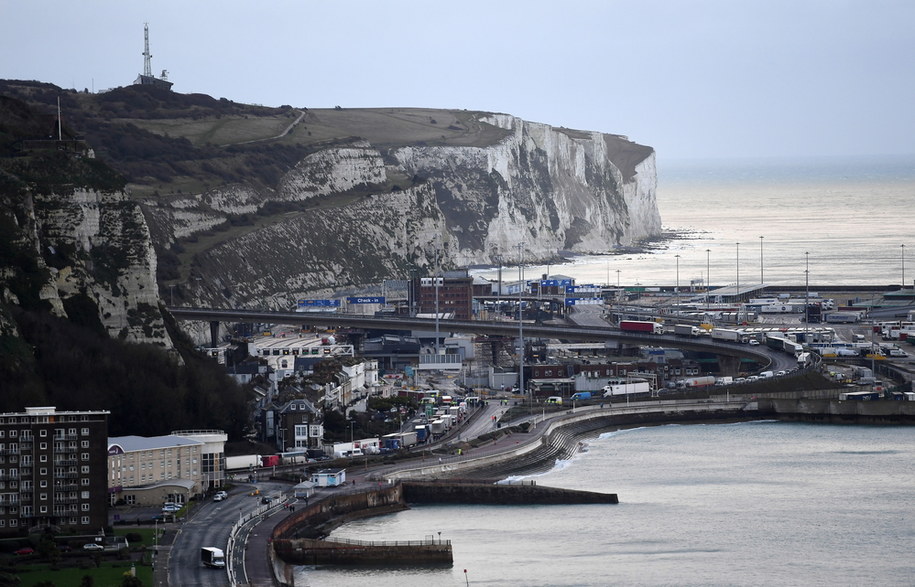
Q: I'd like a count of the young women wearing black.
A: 0